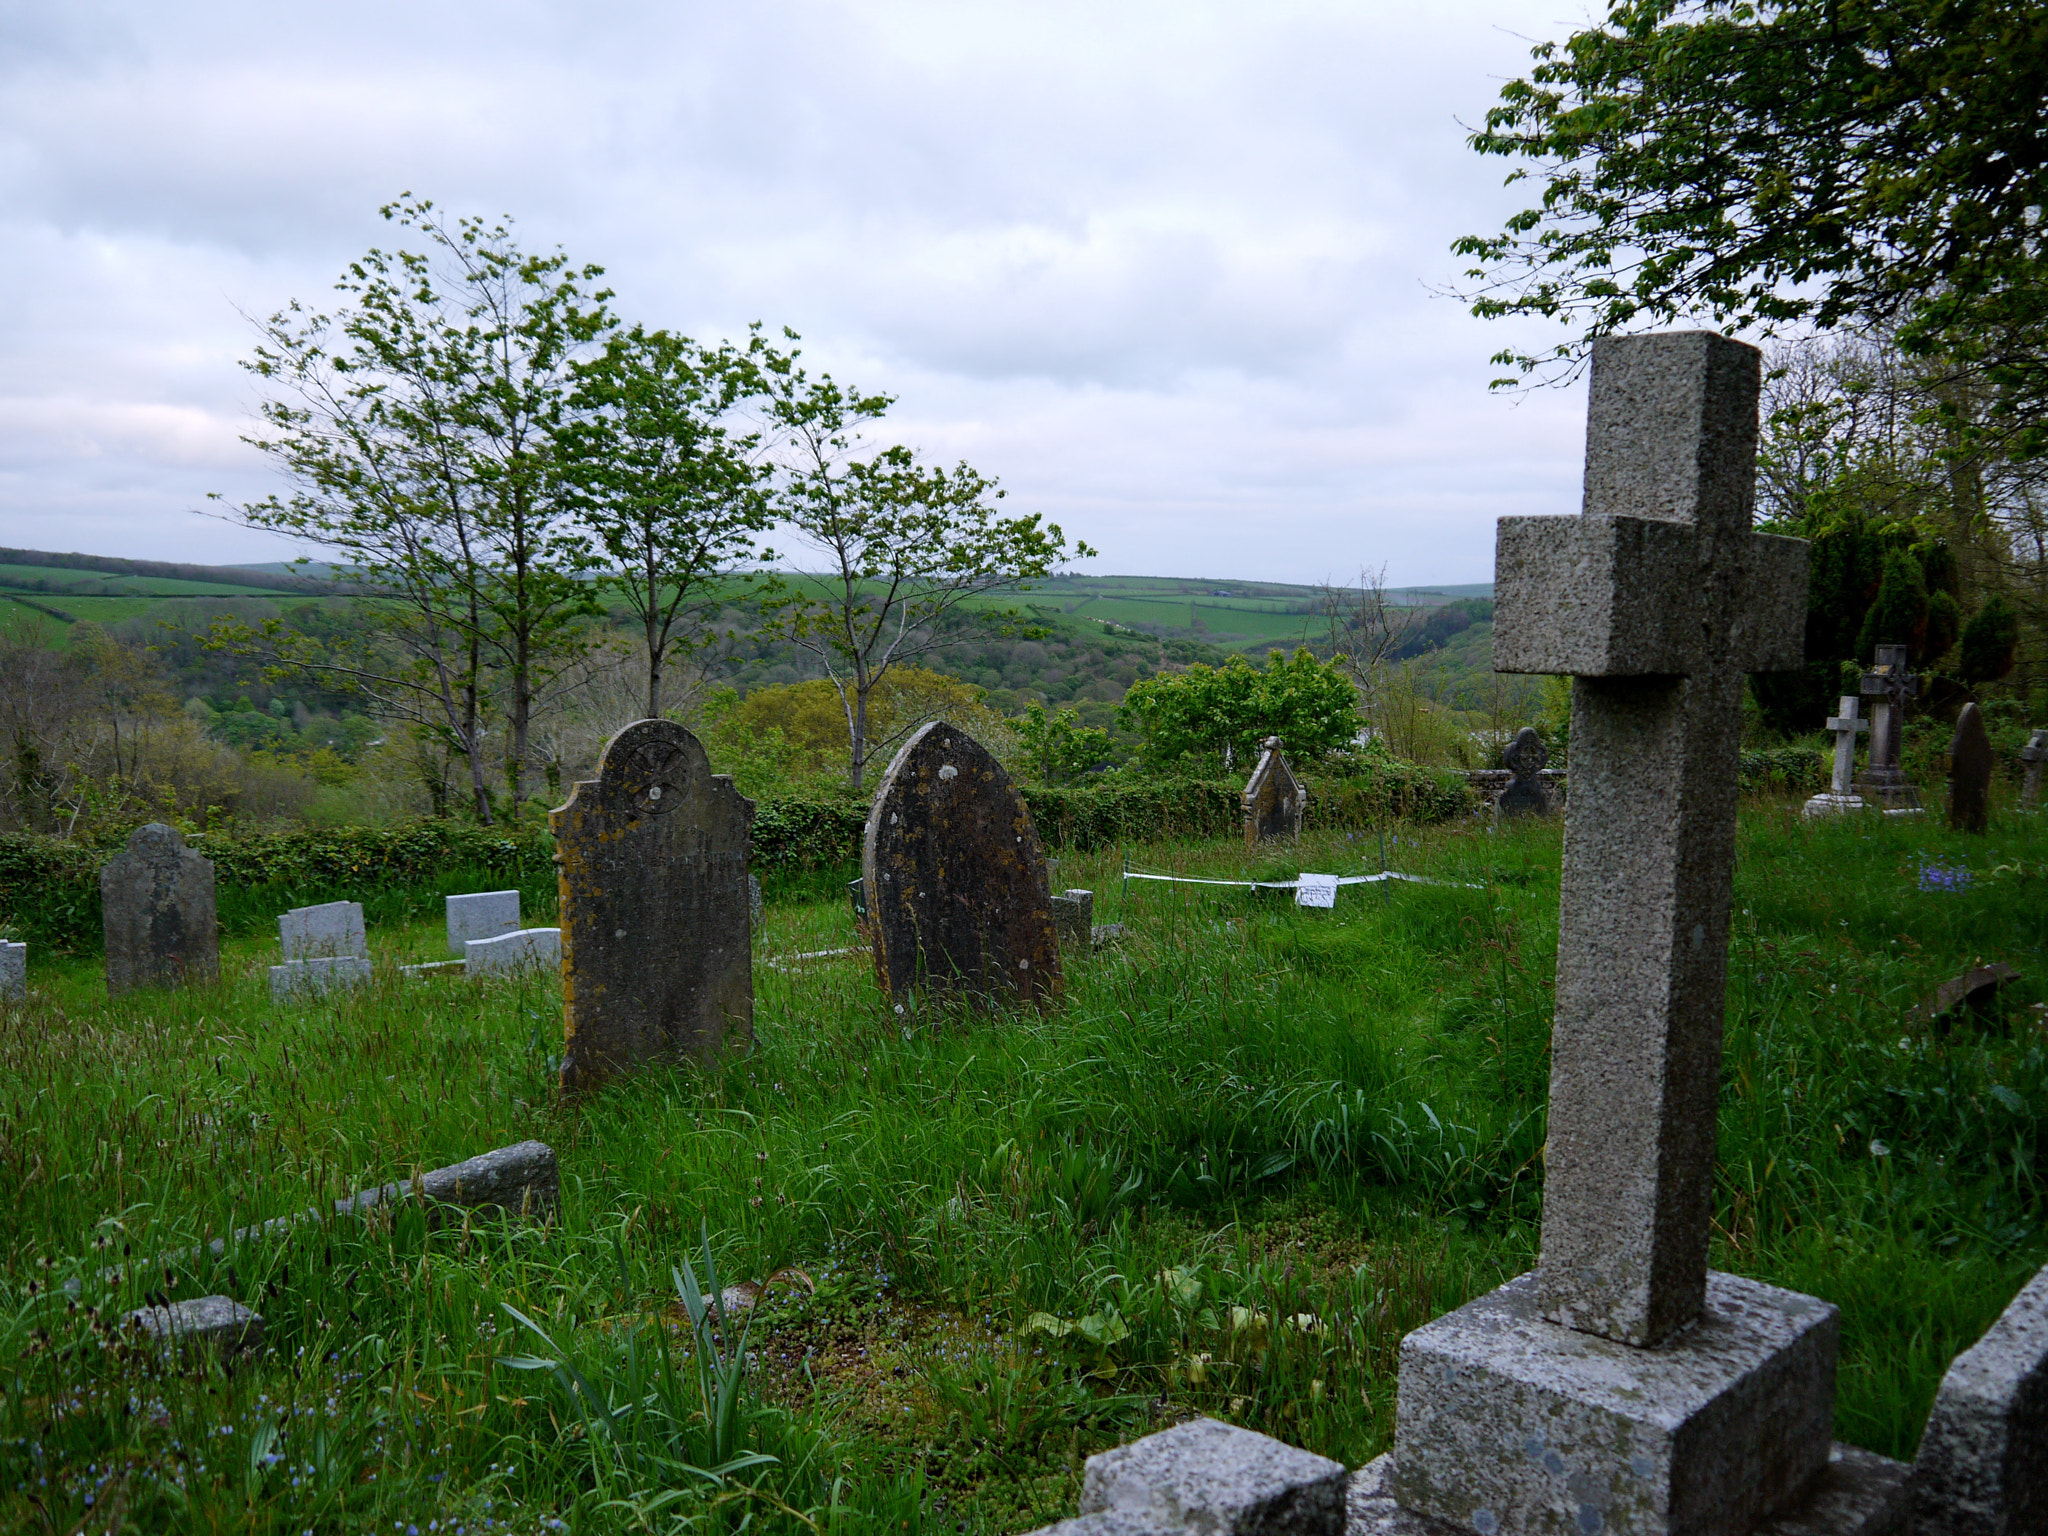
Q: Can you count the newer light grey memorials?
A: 5